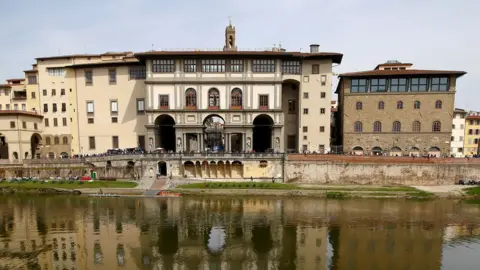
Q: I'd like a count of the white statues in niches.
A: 4